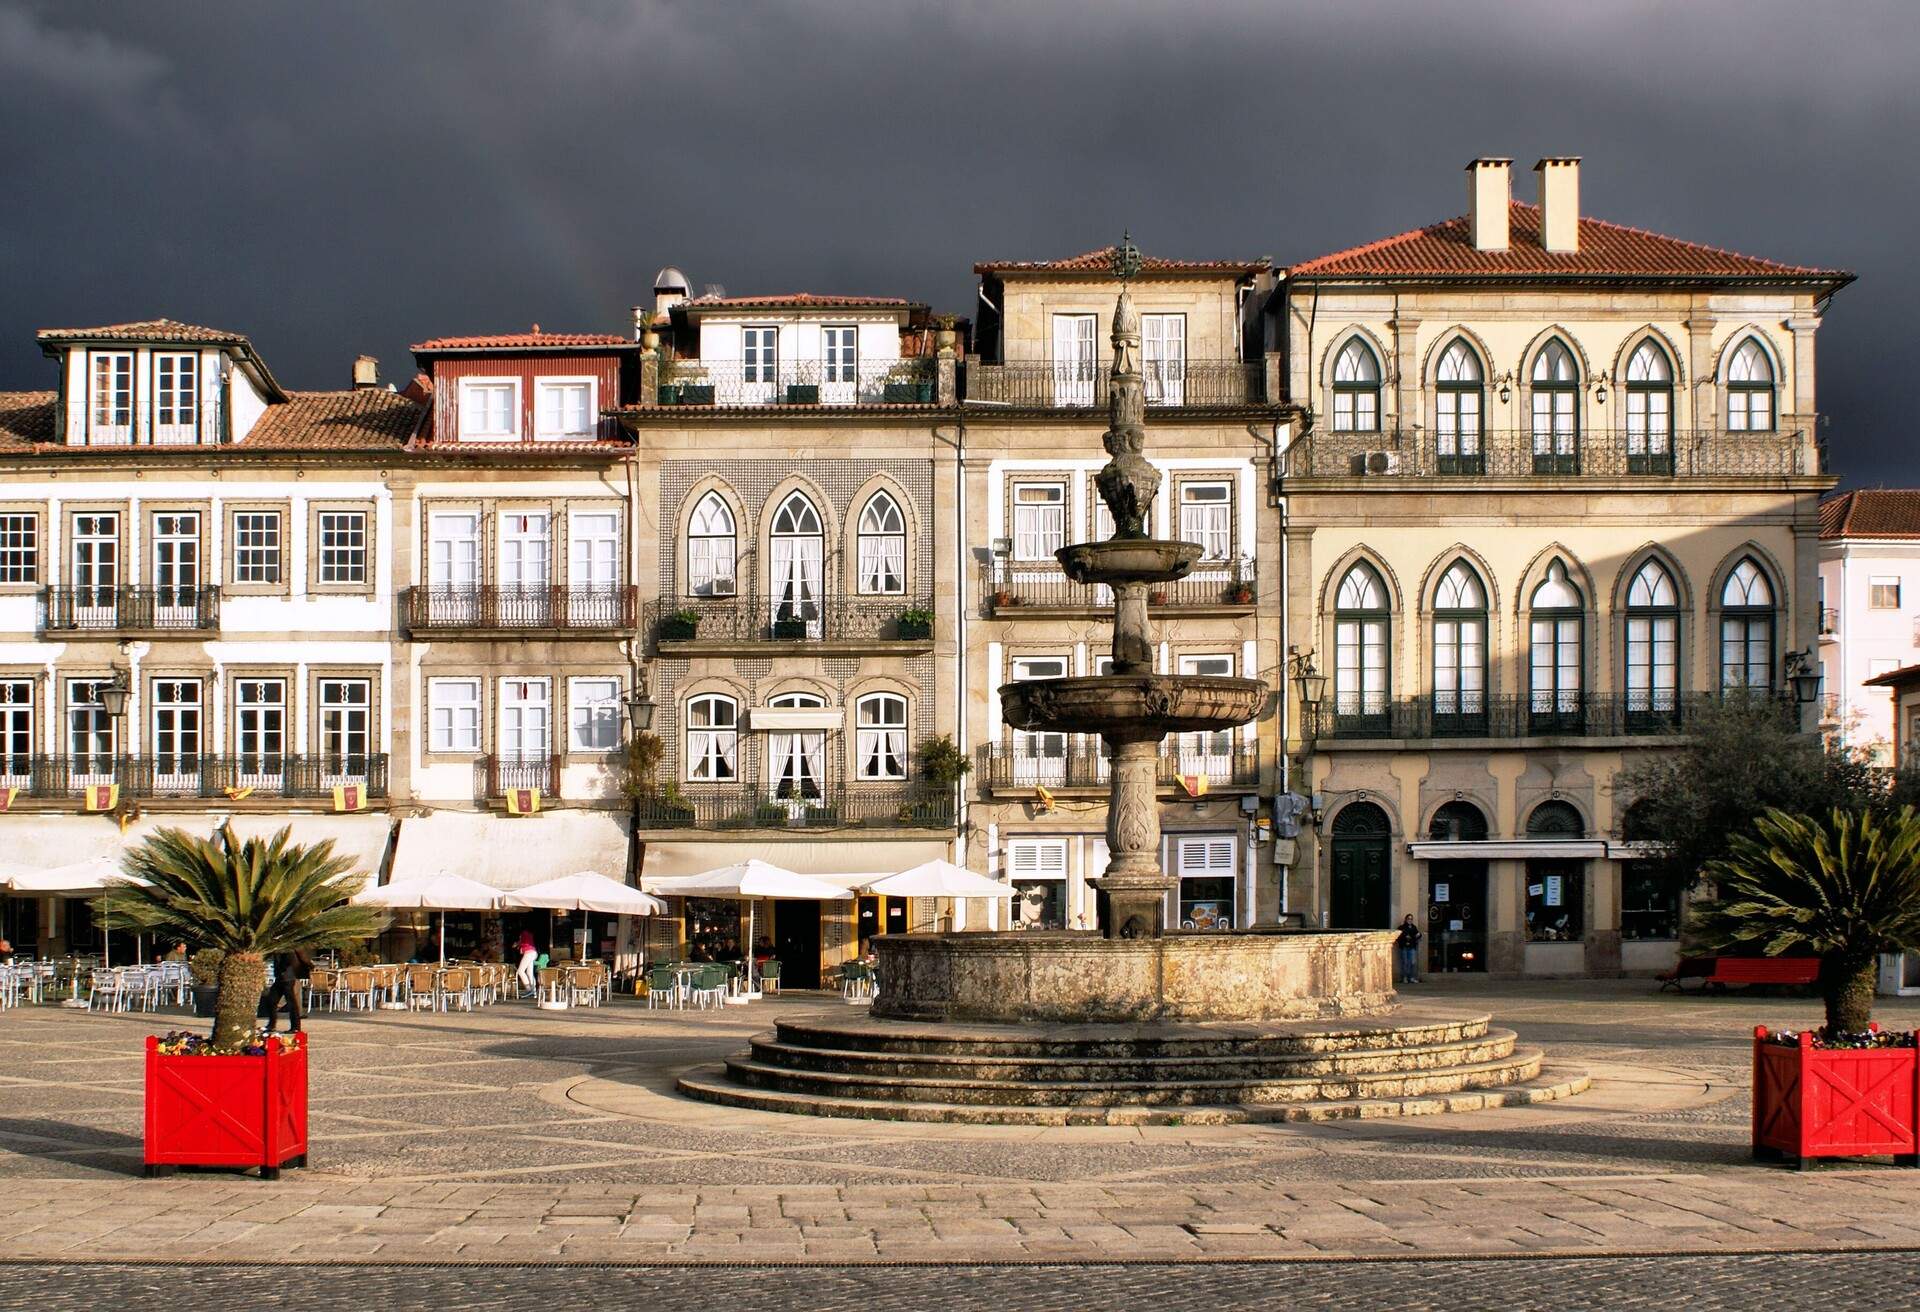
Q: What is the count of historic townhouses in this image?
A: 5